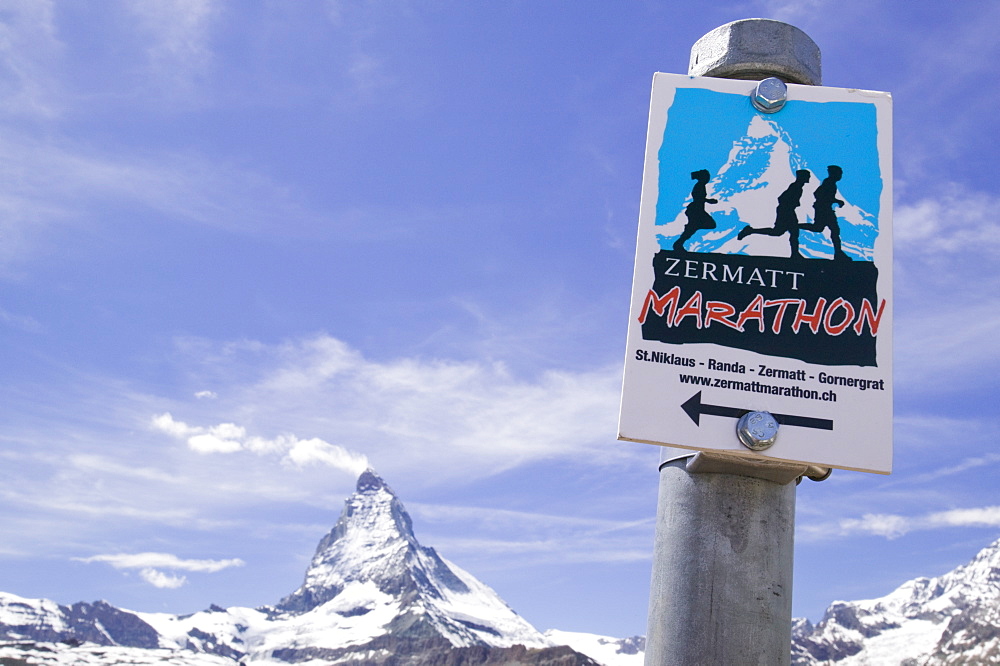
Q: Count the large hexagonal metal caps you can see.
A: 1